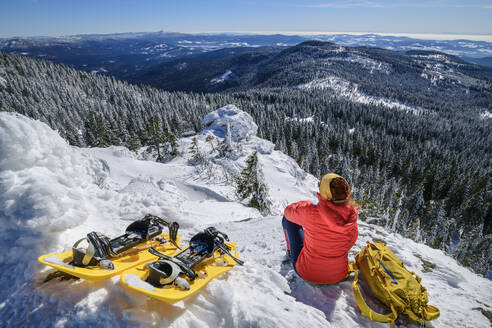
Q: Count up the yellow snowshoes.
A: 2